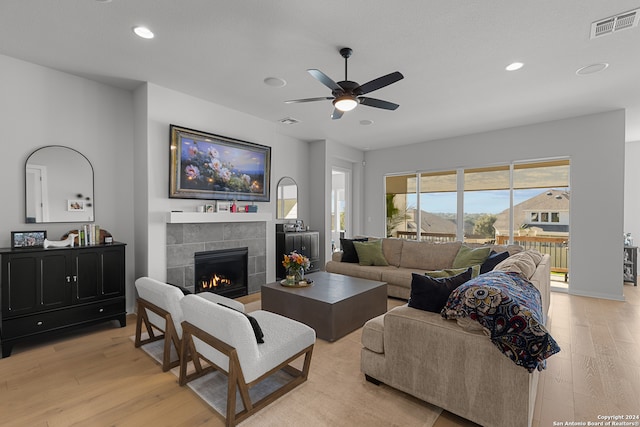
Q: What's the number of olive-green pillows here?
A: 3